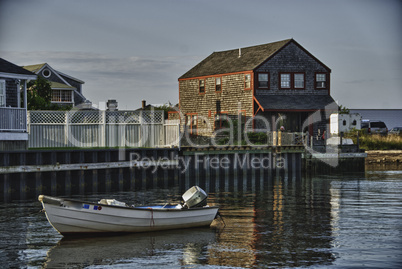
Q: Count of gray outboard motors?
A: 1